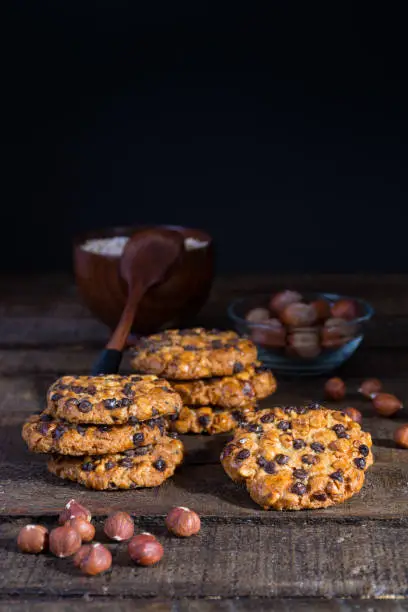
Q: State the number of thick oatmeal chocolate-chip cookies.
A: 7